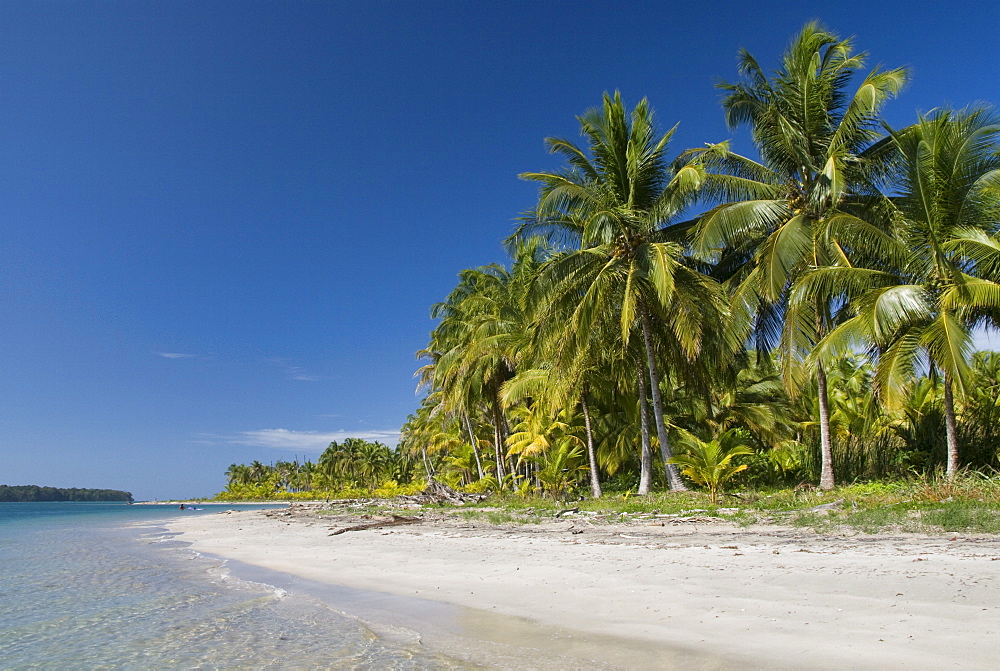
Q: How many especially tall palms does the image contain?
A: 3